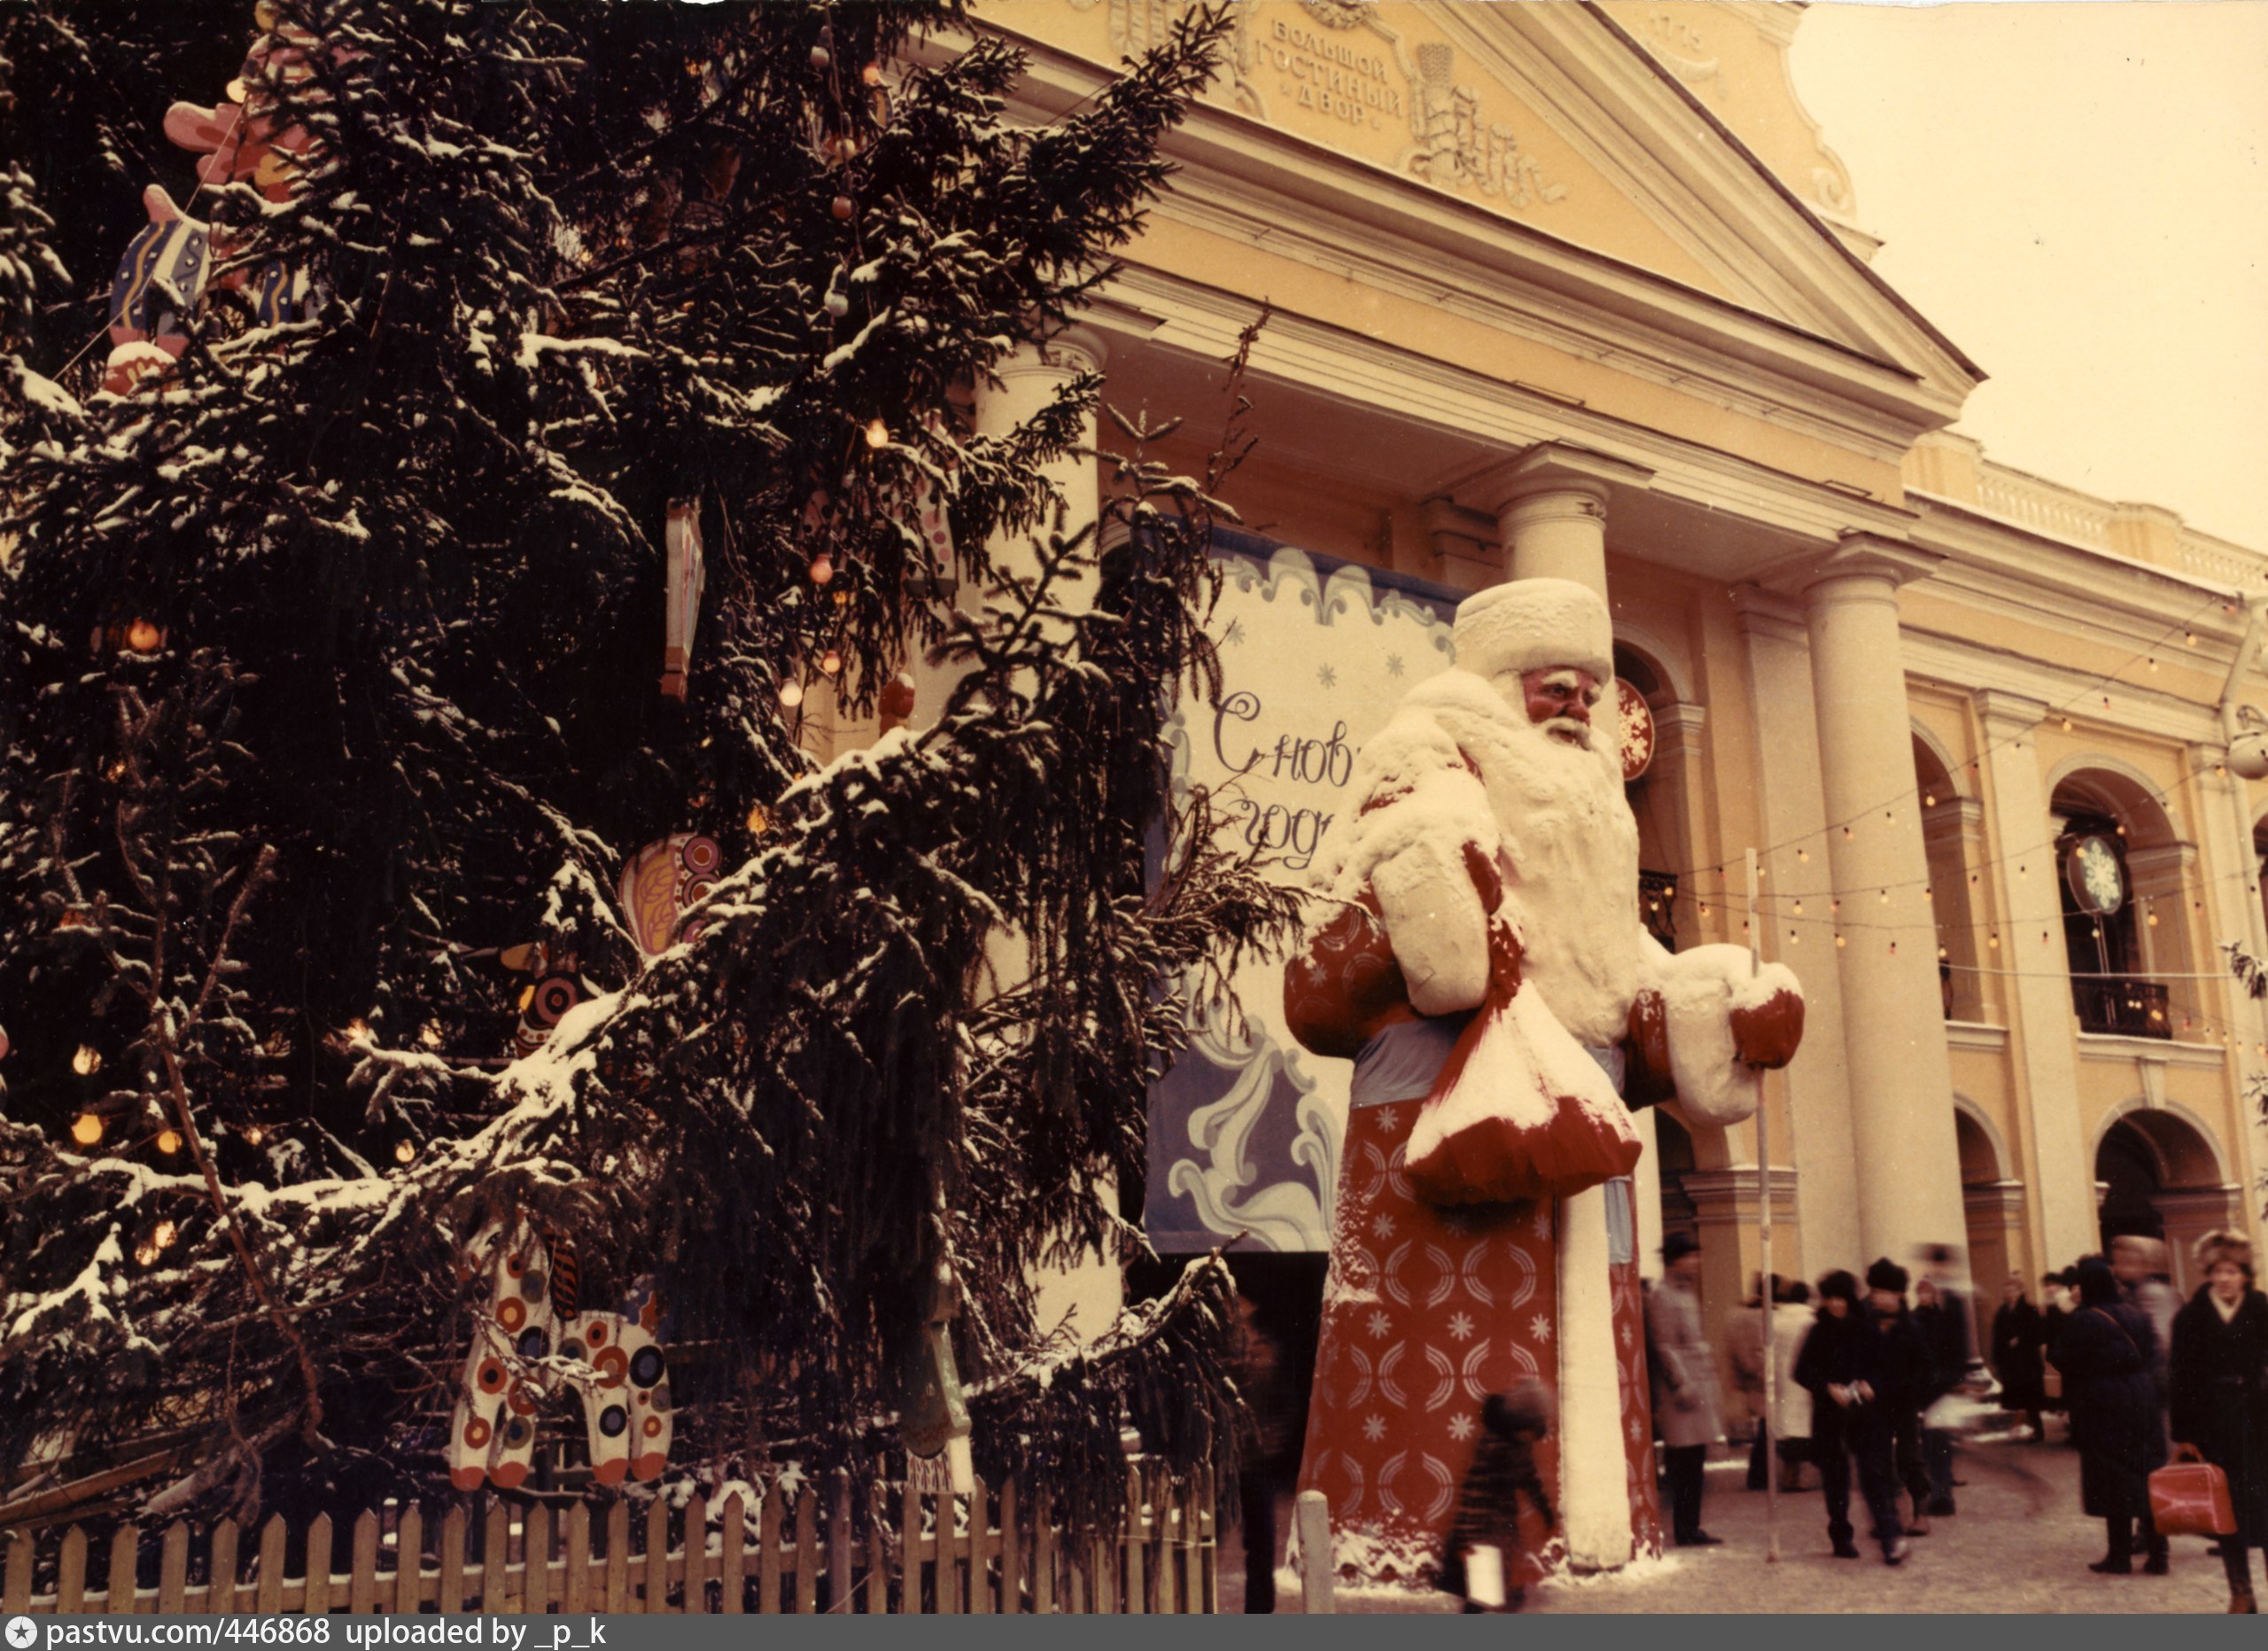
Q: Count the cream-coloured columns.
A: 3